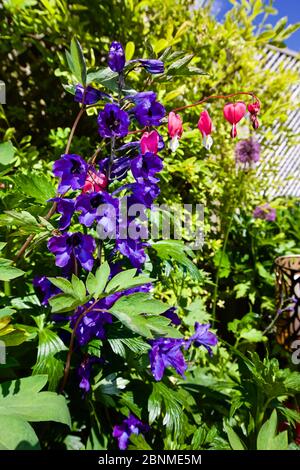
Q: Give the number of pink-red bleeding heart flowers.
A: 6